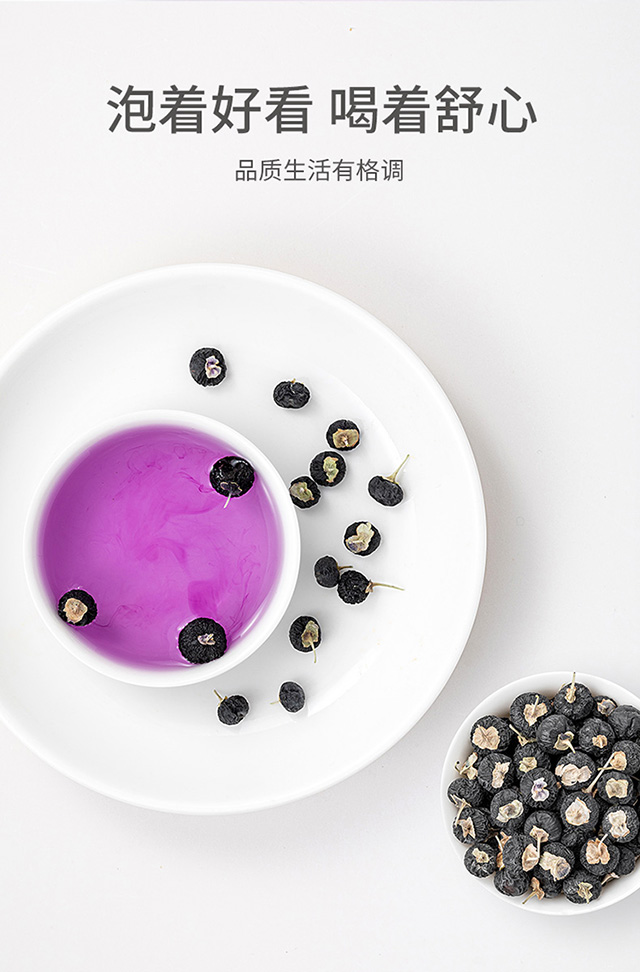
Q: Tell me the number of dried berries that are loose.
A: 12